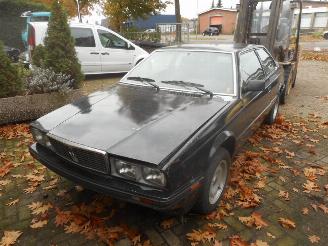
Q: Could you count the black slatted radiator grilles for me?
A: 1